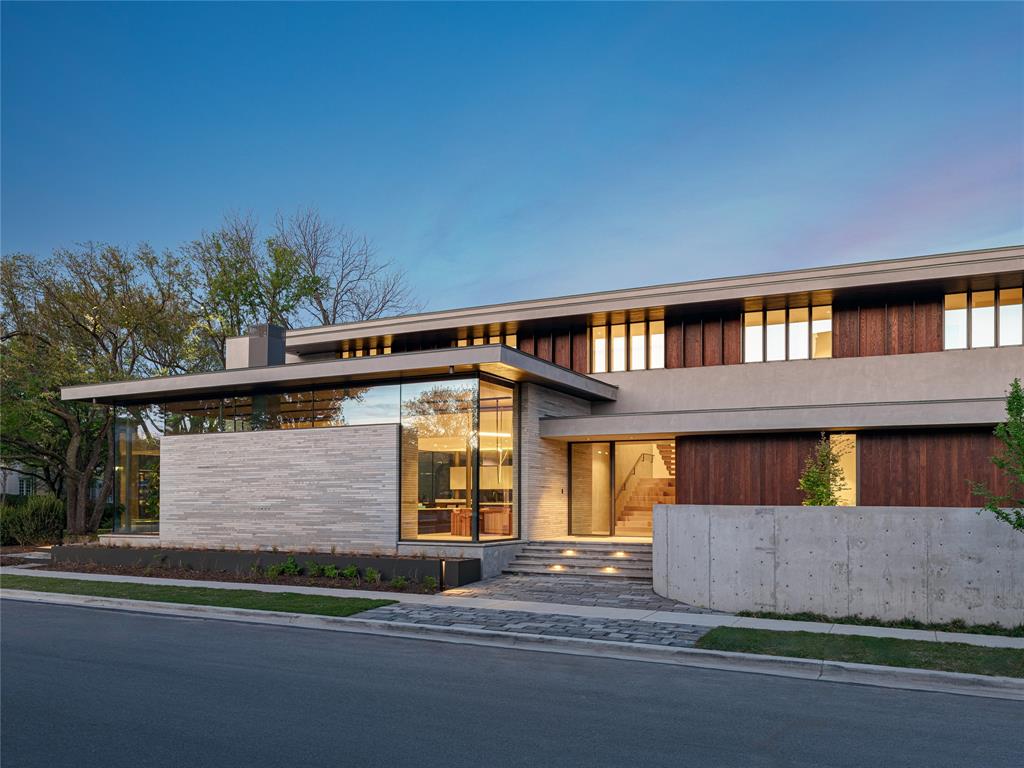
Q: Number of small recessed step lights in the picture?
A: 4